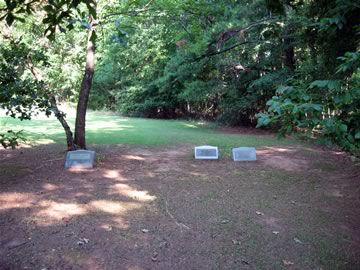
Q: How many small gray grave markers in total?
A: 3